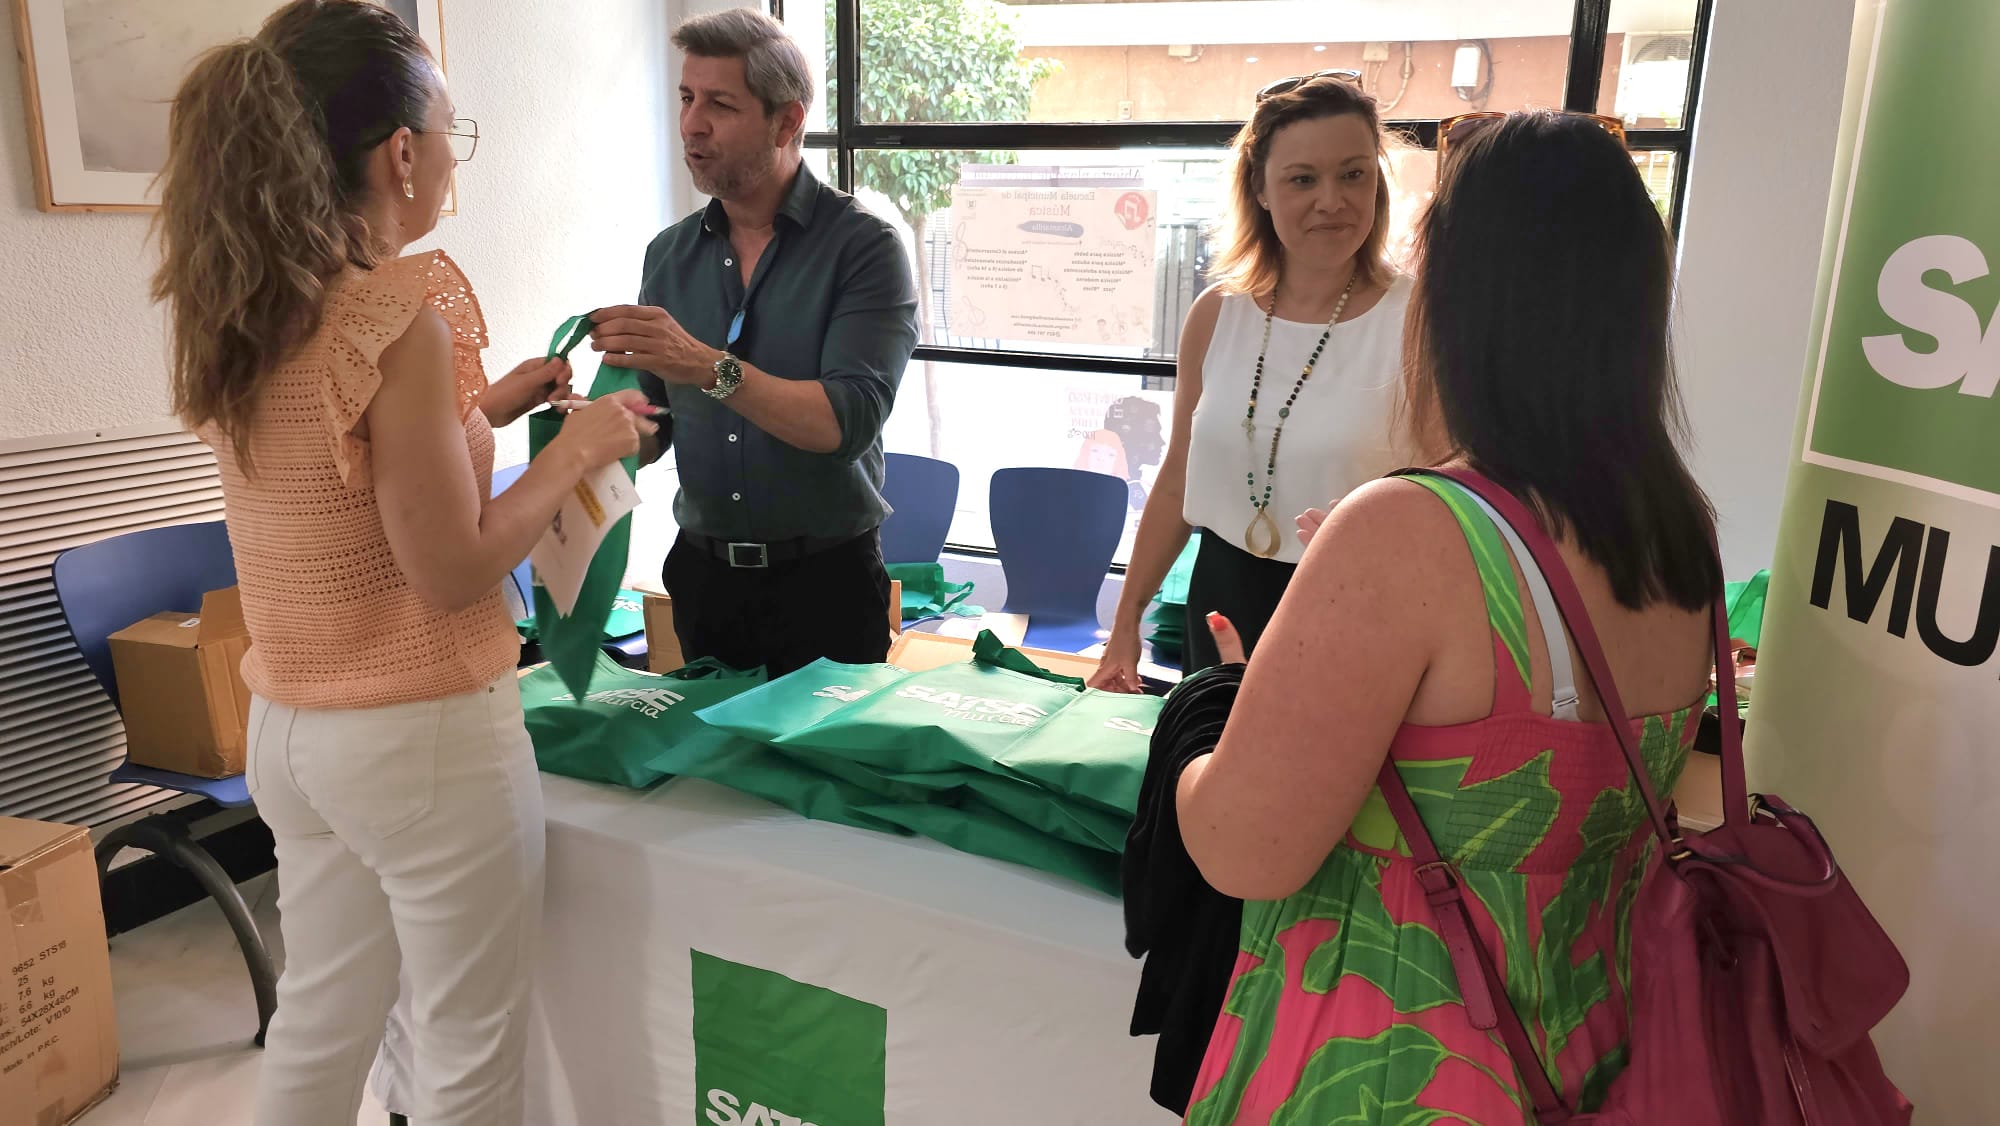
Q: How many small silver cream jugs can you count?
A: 0